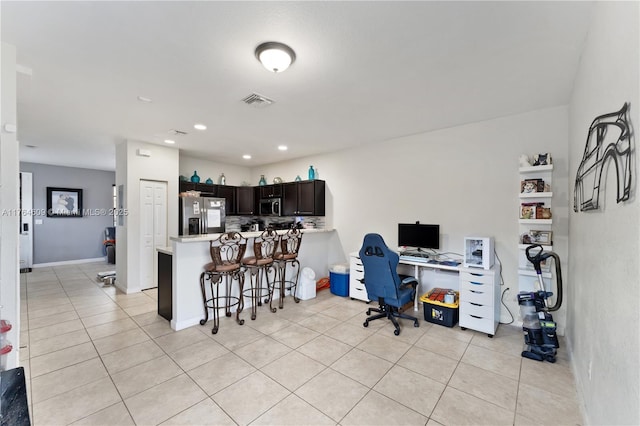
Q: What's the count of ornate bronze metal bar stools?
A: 3